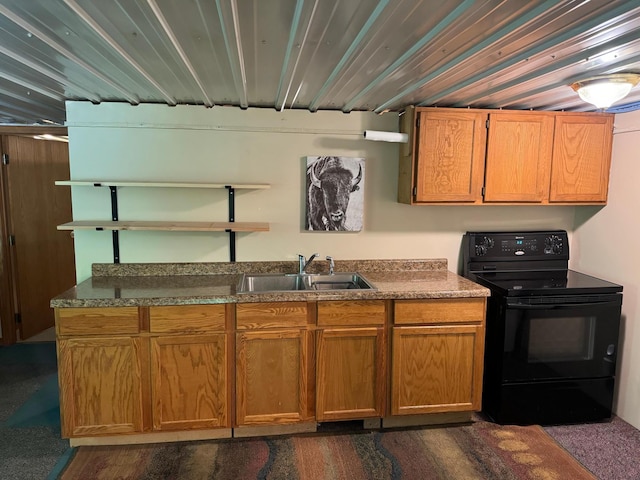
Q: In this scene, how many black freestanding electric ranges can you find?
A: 1